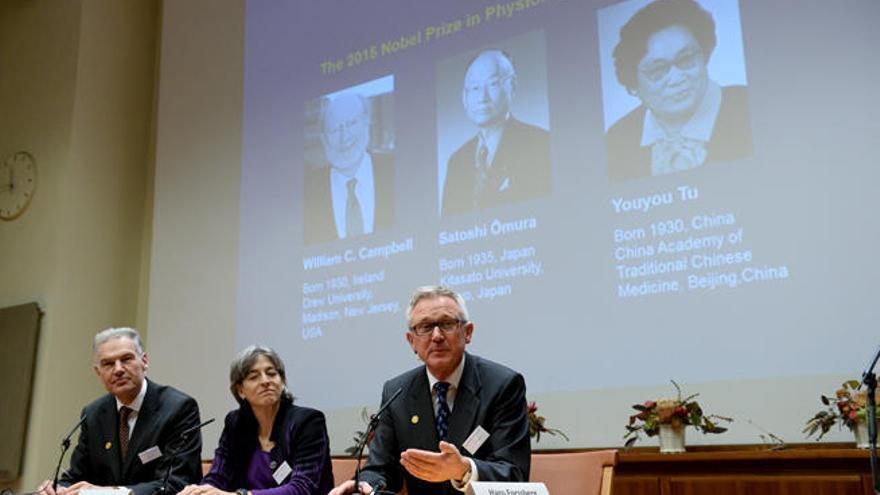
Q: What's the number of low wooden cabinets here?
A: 1